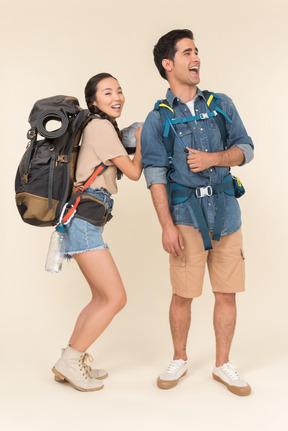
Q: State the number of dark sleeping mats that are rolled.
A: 1